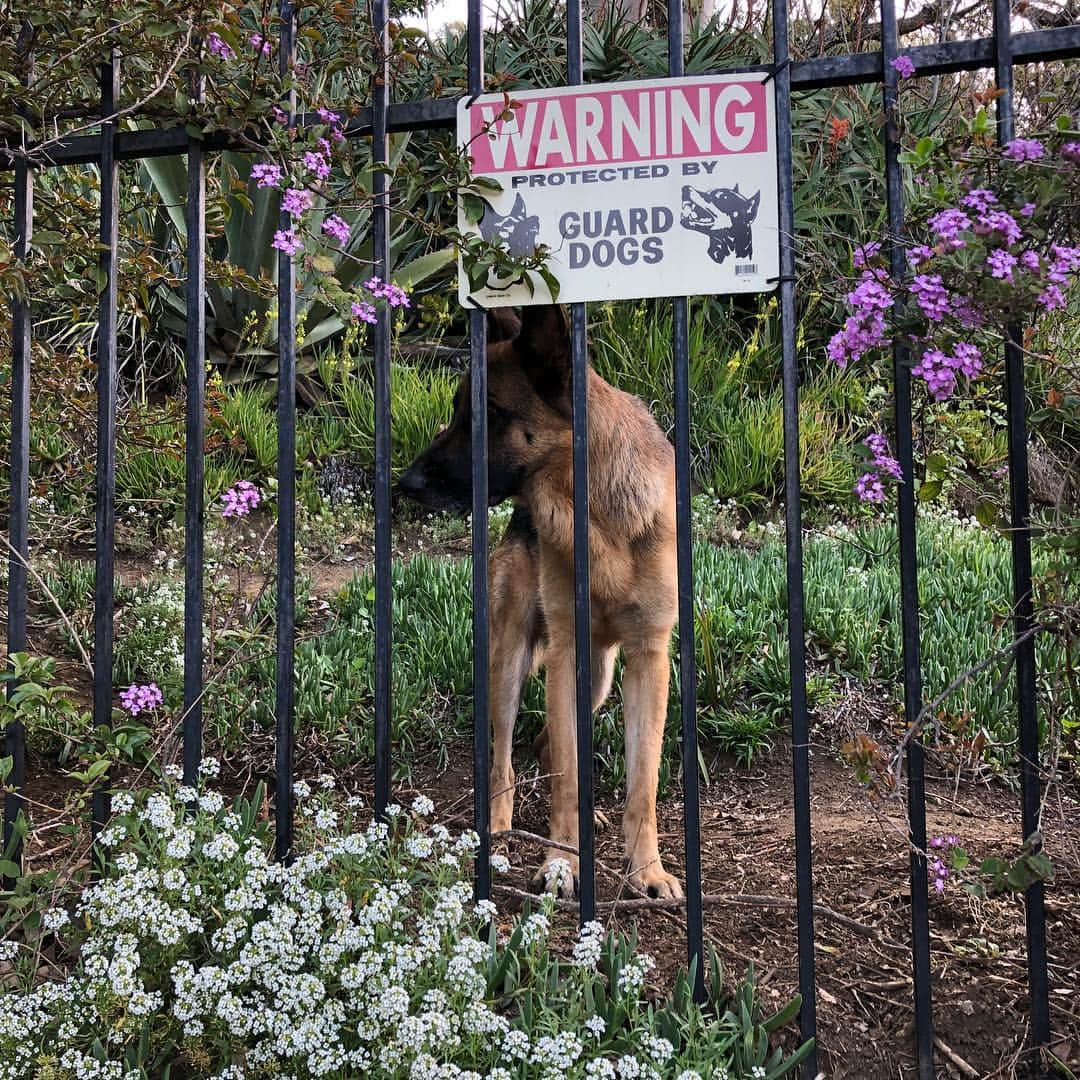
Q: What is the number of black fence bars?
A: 11